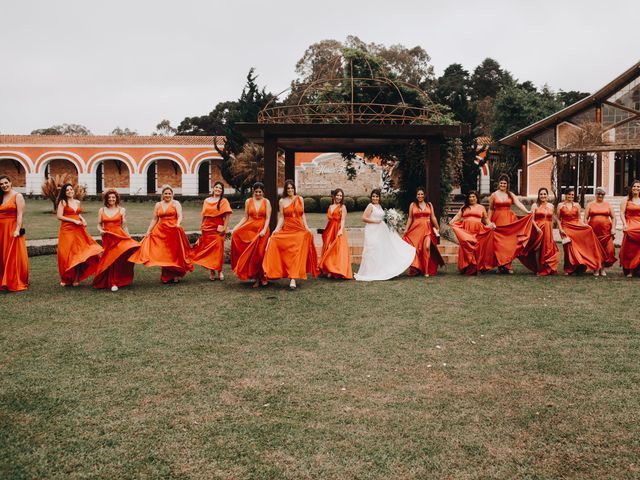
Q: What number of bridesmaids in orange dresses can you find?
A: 15